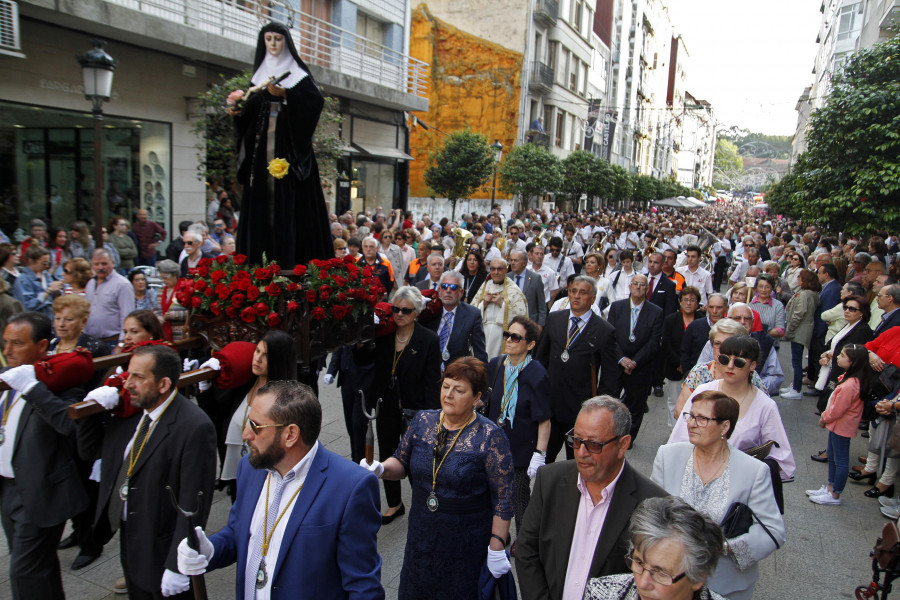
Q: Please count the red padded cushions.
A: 6